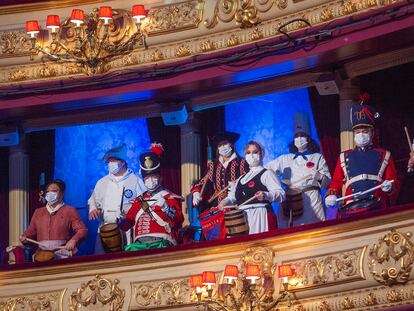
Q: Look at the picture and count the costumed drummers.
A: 7